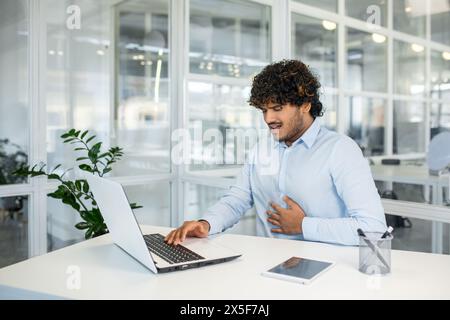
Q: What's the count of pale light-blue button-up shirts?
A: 1